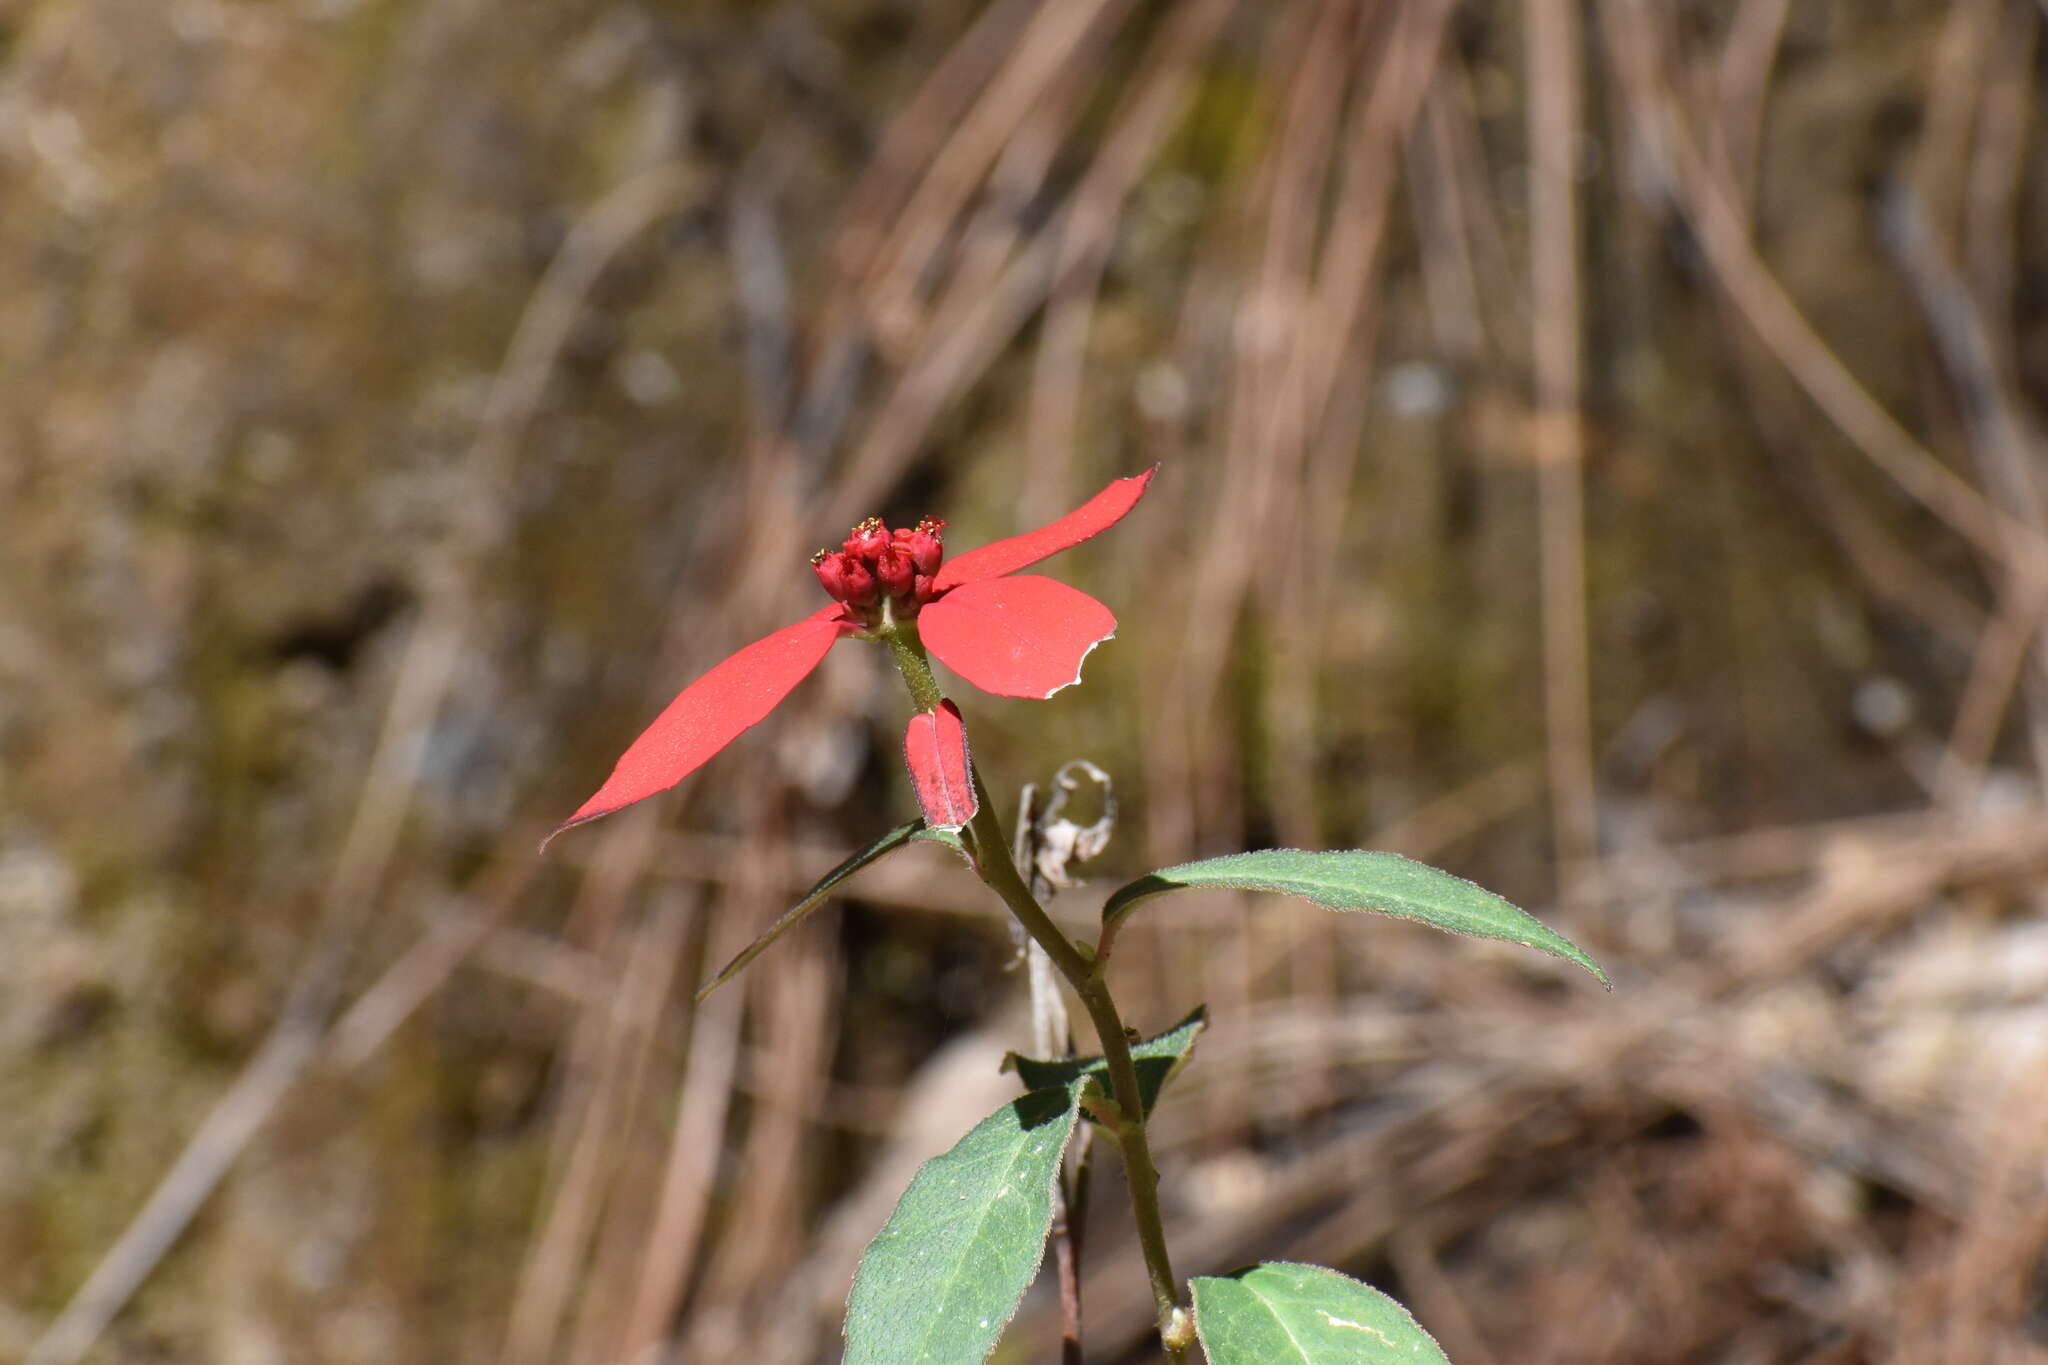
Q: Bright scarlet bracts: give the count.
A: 4